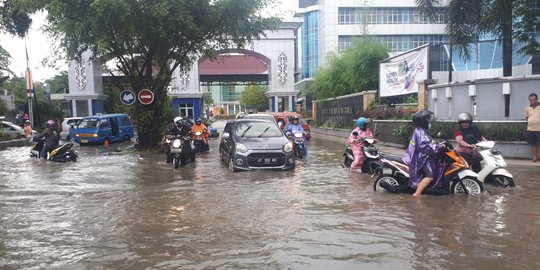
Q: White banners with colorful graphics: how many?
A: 1